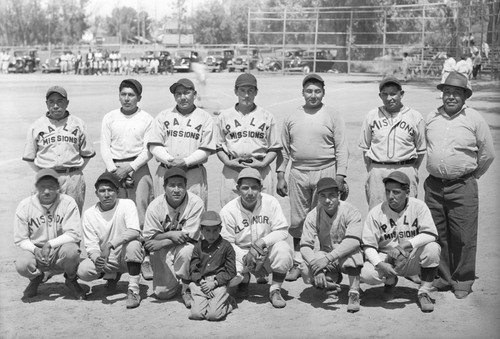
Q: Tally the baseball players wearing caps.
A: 12